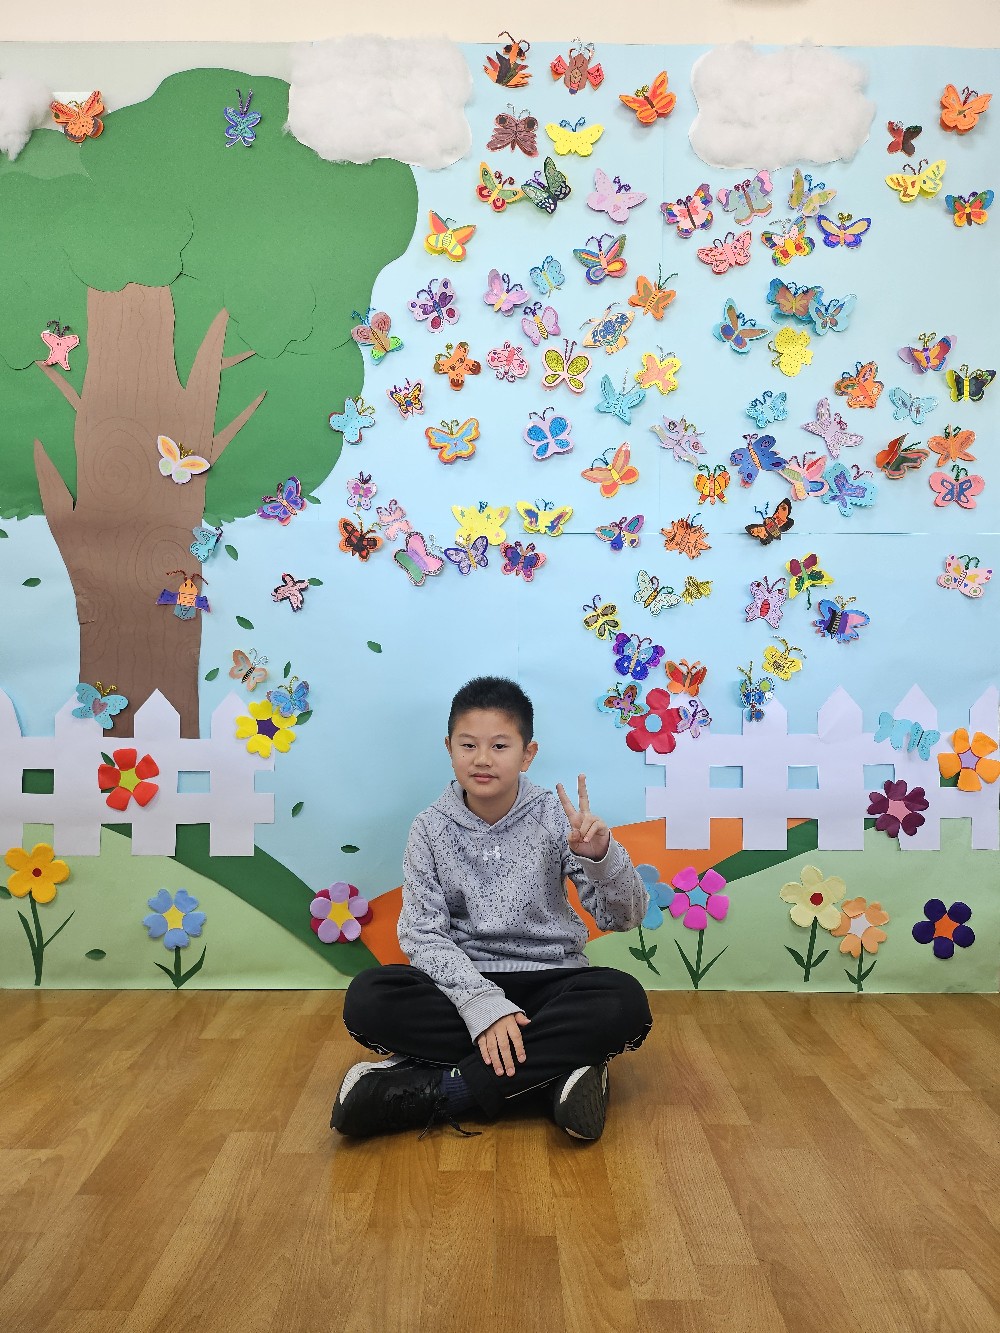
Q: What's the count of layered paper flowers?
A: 13